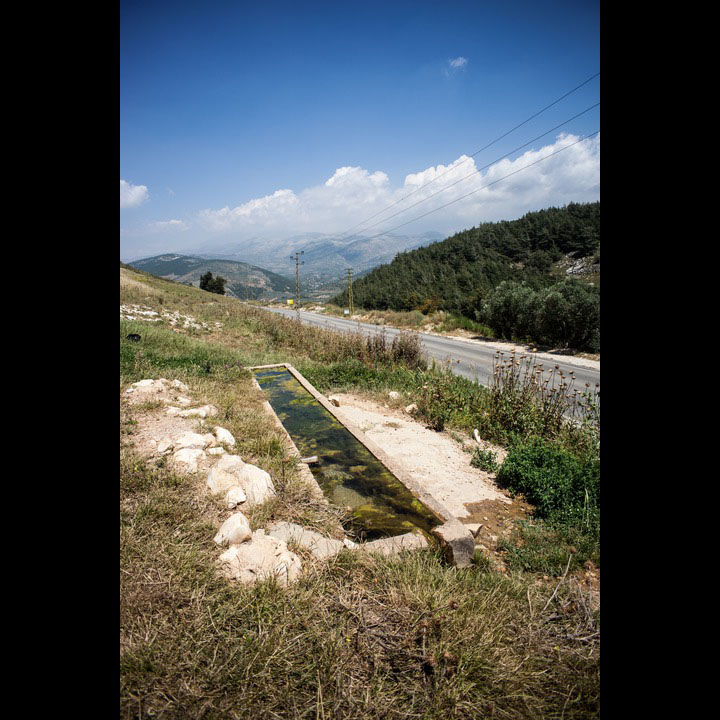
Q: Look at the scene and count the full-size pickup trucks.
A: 0